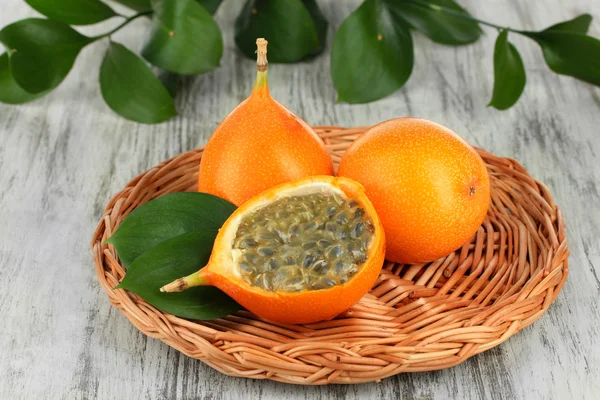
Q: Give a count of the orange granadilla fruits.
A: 3